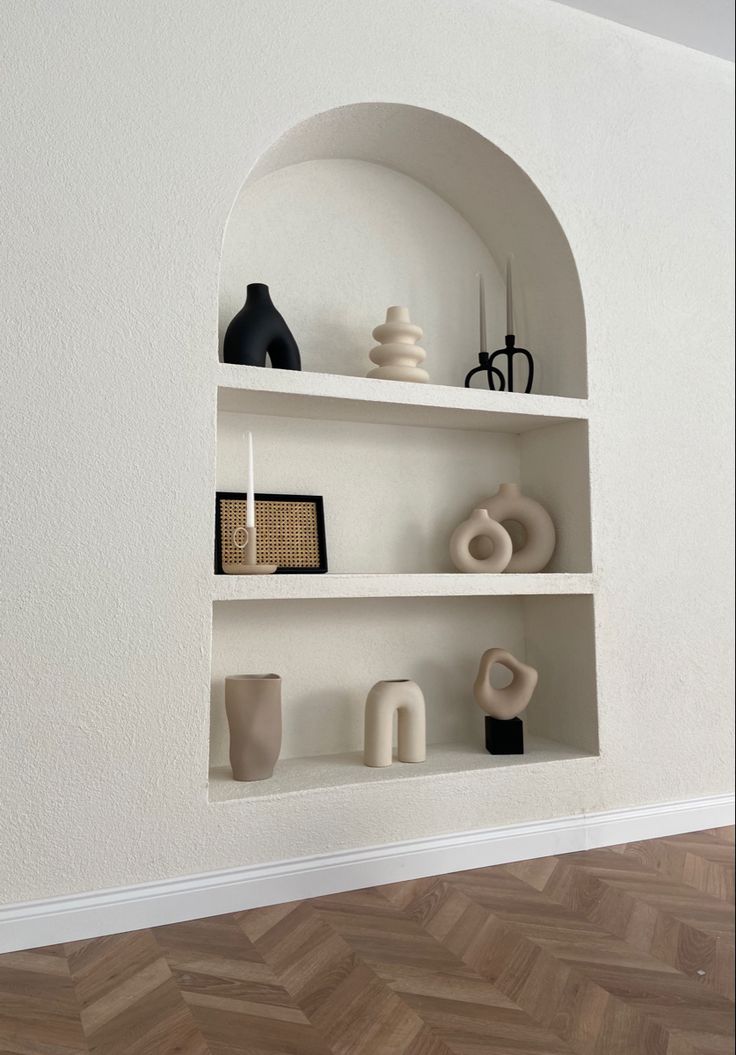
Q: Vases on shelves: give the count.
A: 6